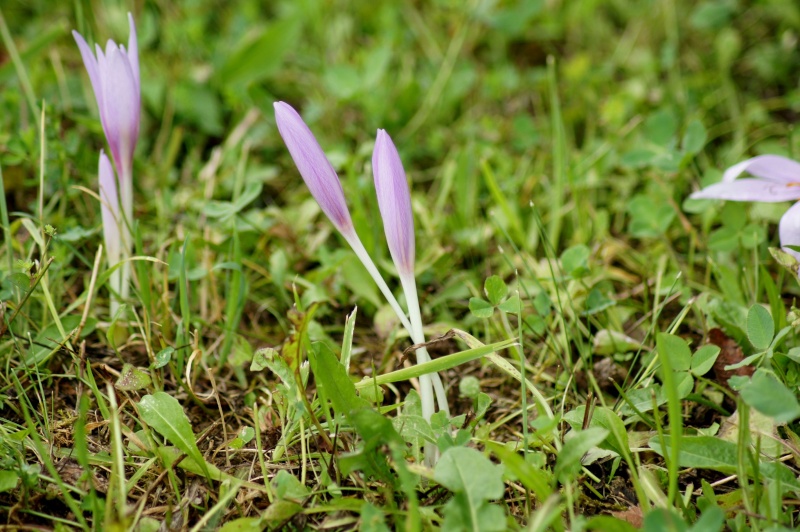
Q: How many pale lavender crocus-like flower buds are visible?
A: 4